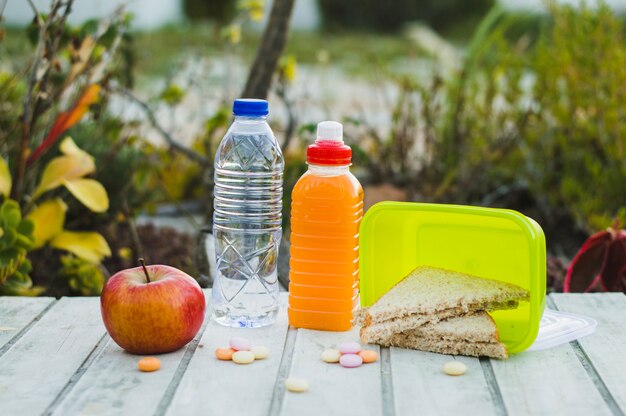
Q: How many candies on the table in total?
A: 11